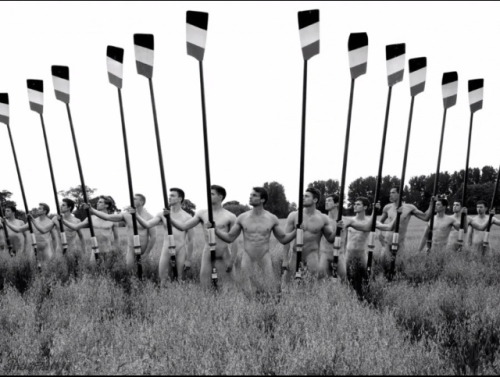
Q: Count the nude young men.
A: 15